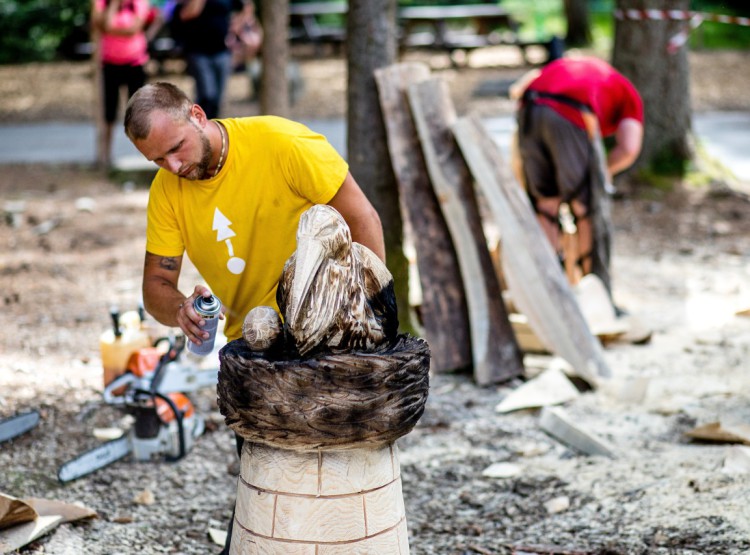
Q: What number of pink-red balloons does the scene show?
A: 0